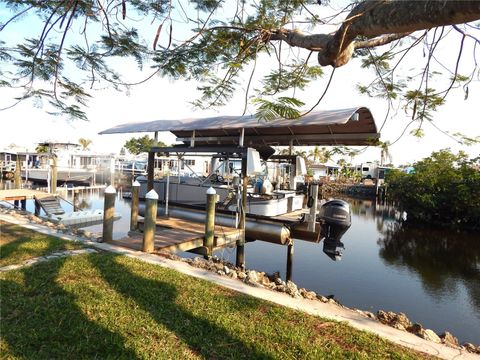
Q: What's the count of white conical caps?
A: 4